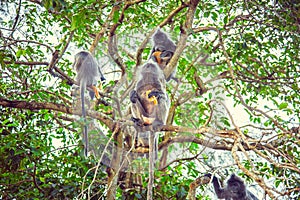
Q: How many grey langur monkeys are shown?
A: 4